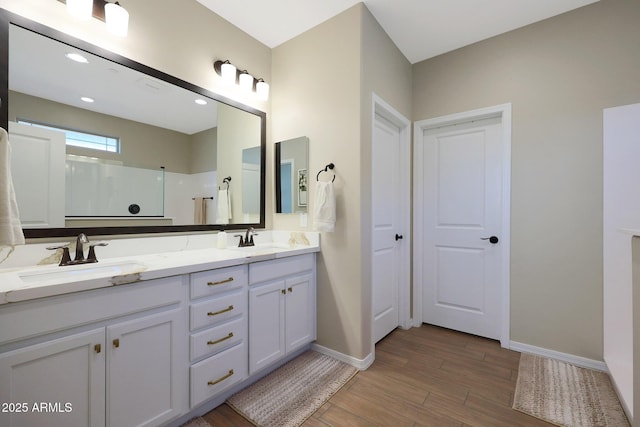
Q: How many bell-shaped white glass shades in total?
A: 5